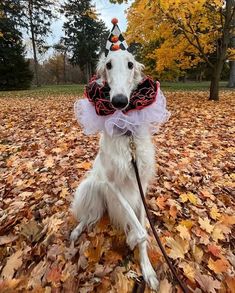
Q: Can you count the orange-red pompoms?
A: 3